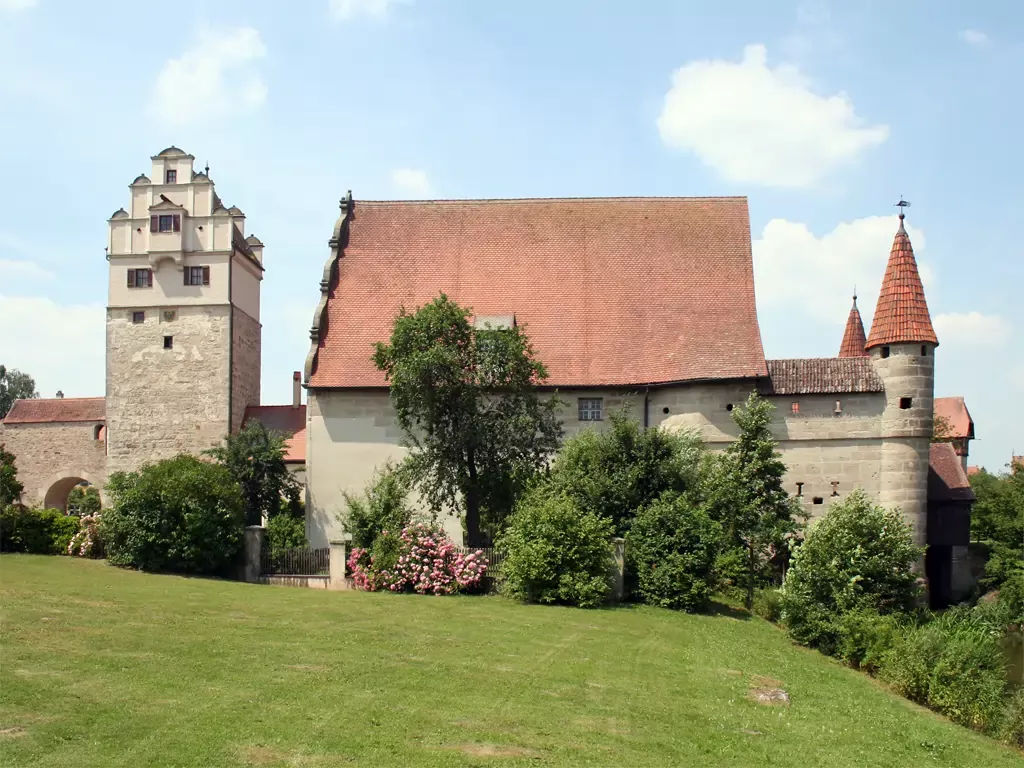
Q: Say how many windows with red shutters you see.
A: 3